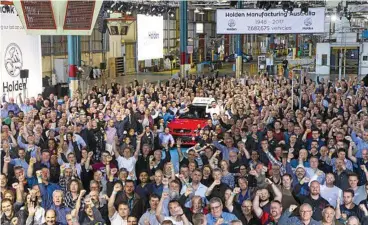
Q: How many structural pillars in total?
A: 3